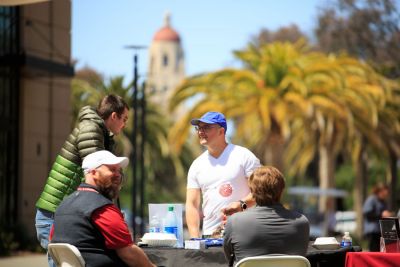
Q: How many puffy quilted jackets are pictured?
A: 1